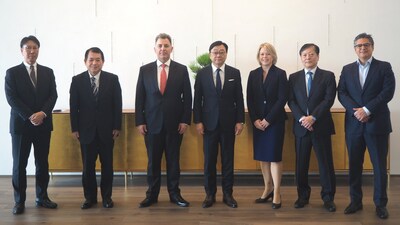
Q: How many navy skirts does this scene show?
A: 1